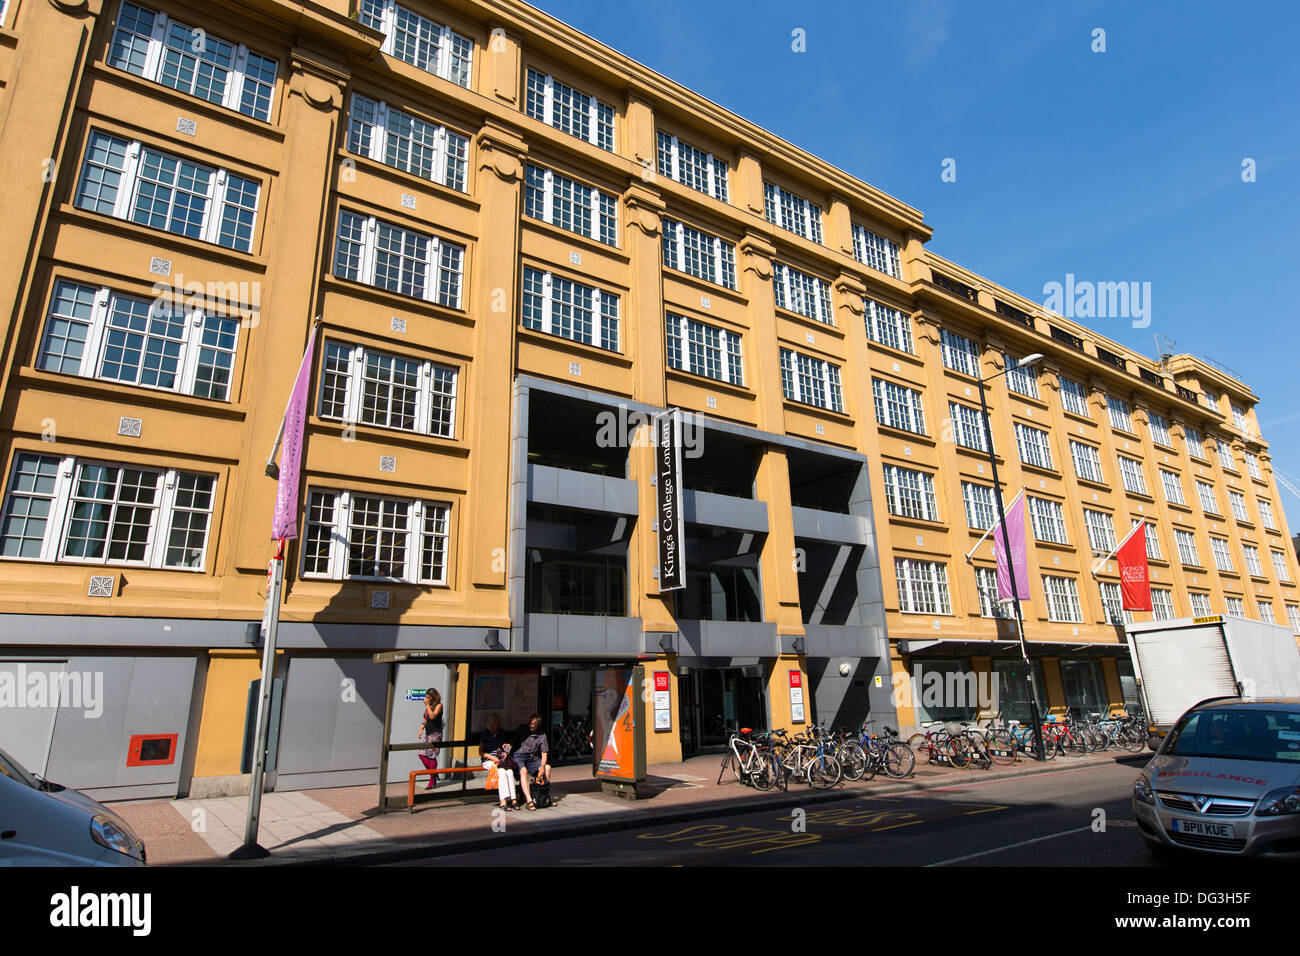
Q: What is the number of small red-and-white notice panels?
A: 2